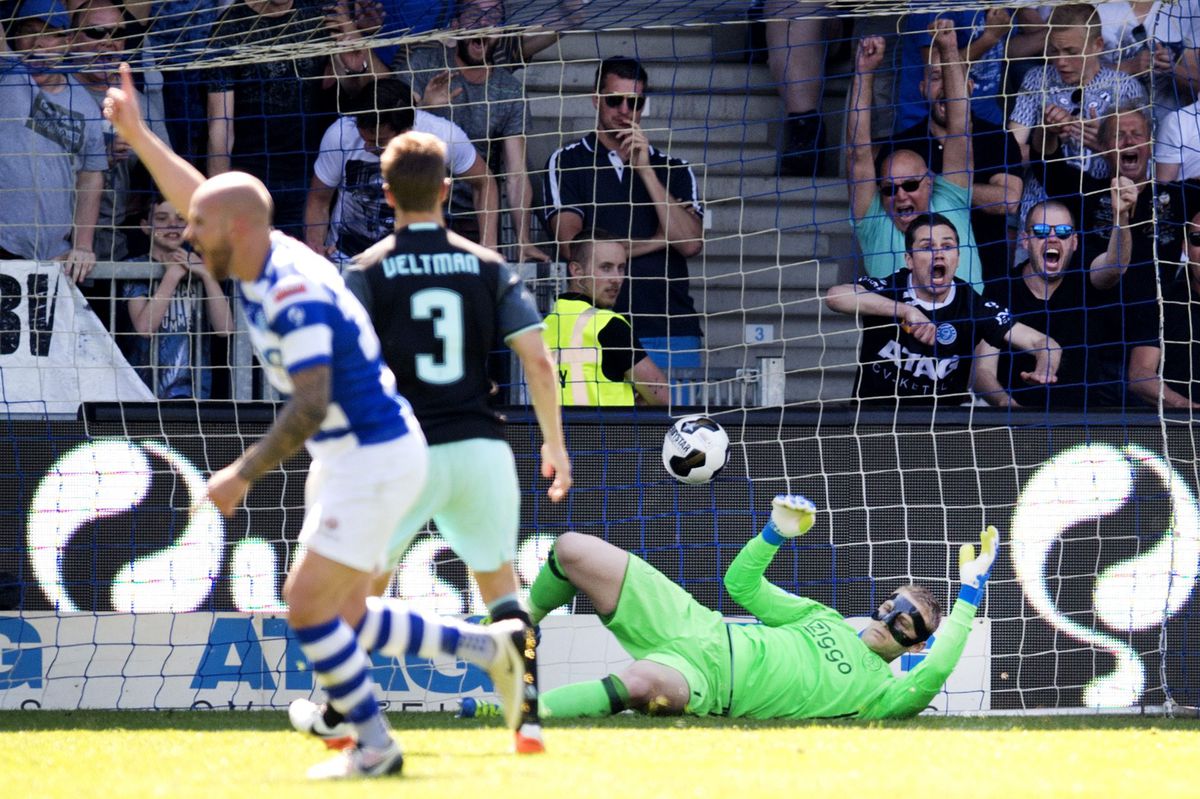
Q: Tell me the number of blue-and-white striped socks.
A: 2